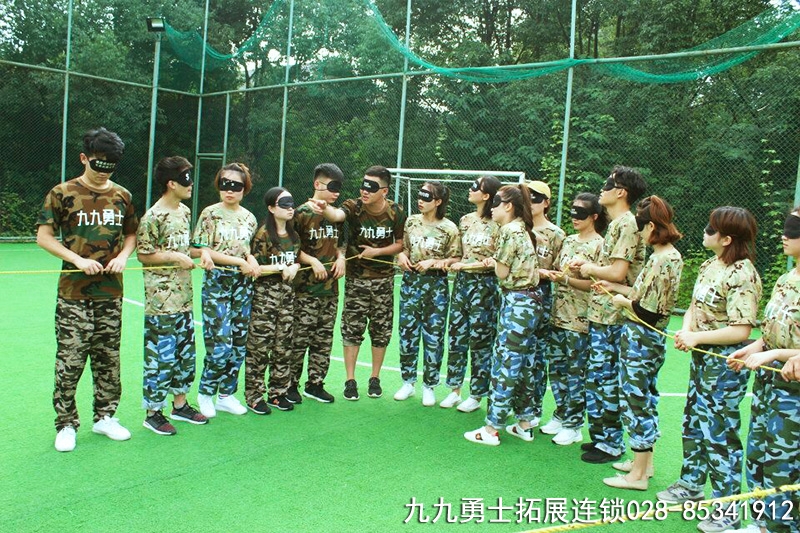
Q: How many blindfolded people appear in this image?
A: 15